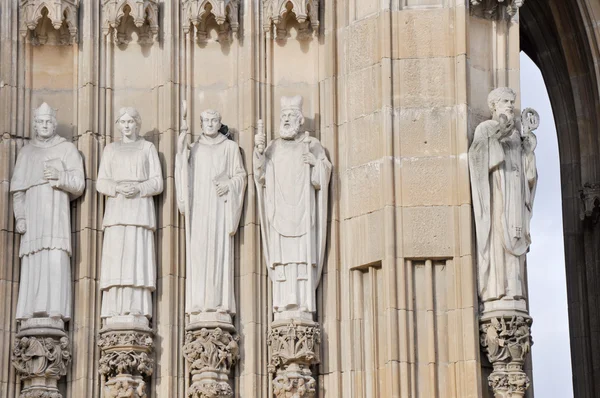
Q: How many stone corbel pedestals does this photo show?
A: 5